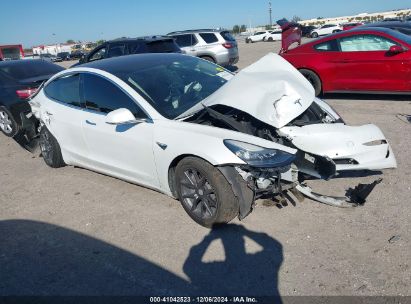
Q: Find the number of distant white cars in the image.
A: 3